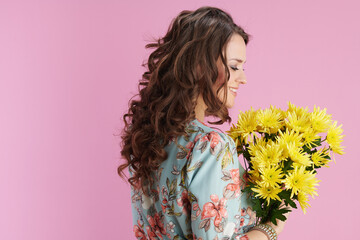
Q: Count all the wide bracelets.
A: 1